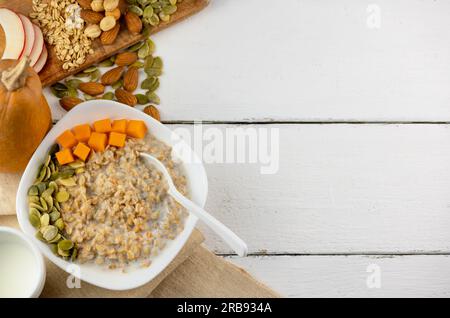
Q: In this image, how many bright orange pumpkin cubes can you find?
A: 9